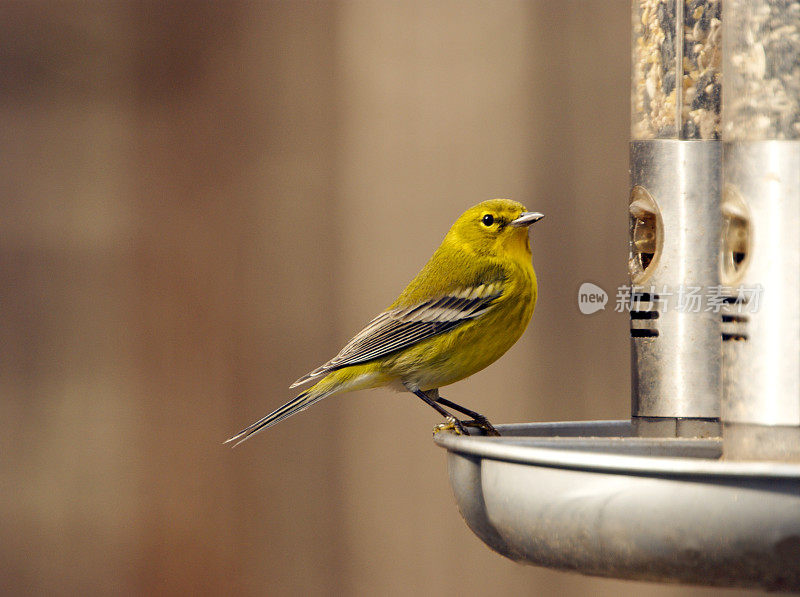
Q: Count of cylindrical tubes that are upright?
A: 2